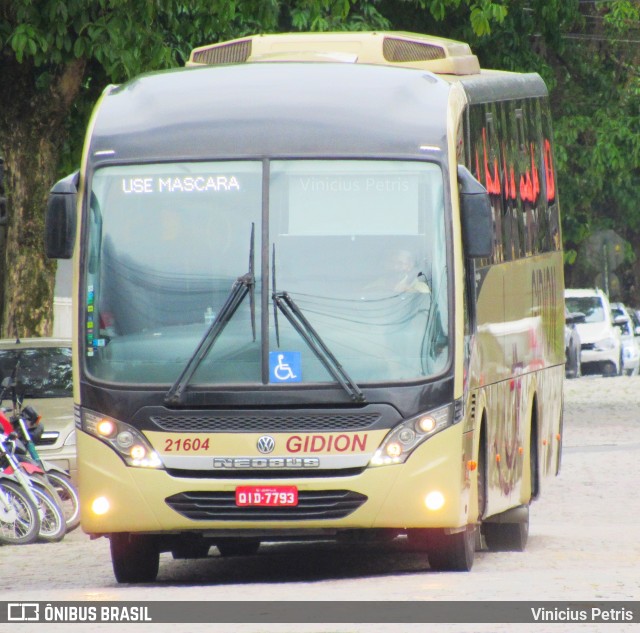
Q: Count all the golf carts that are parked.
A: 0